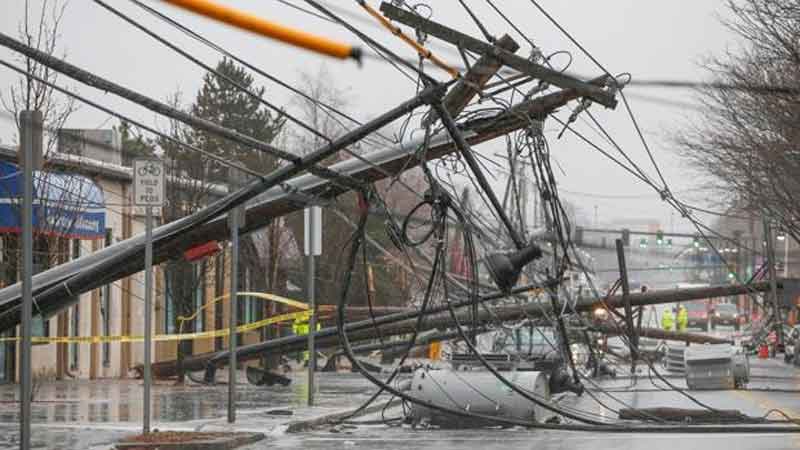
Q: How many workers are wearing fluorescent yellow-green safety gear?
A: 3